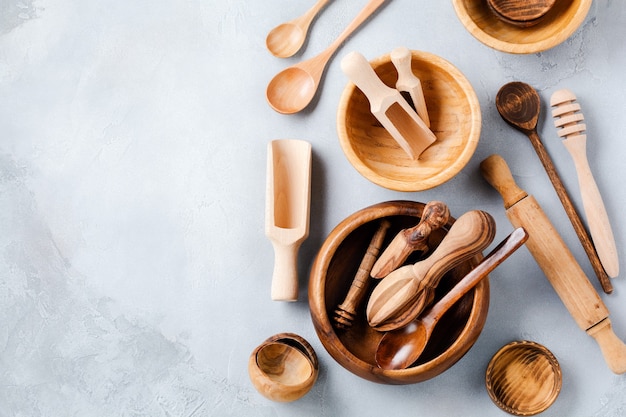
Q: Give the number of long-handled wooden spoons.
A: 4